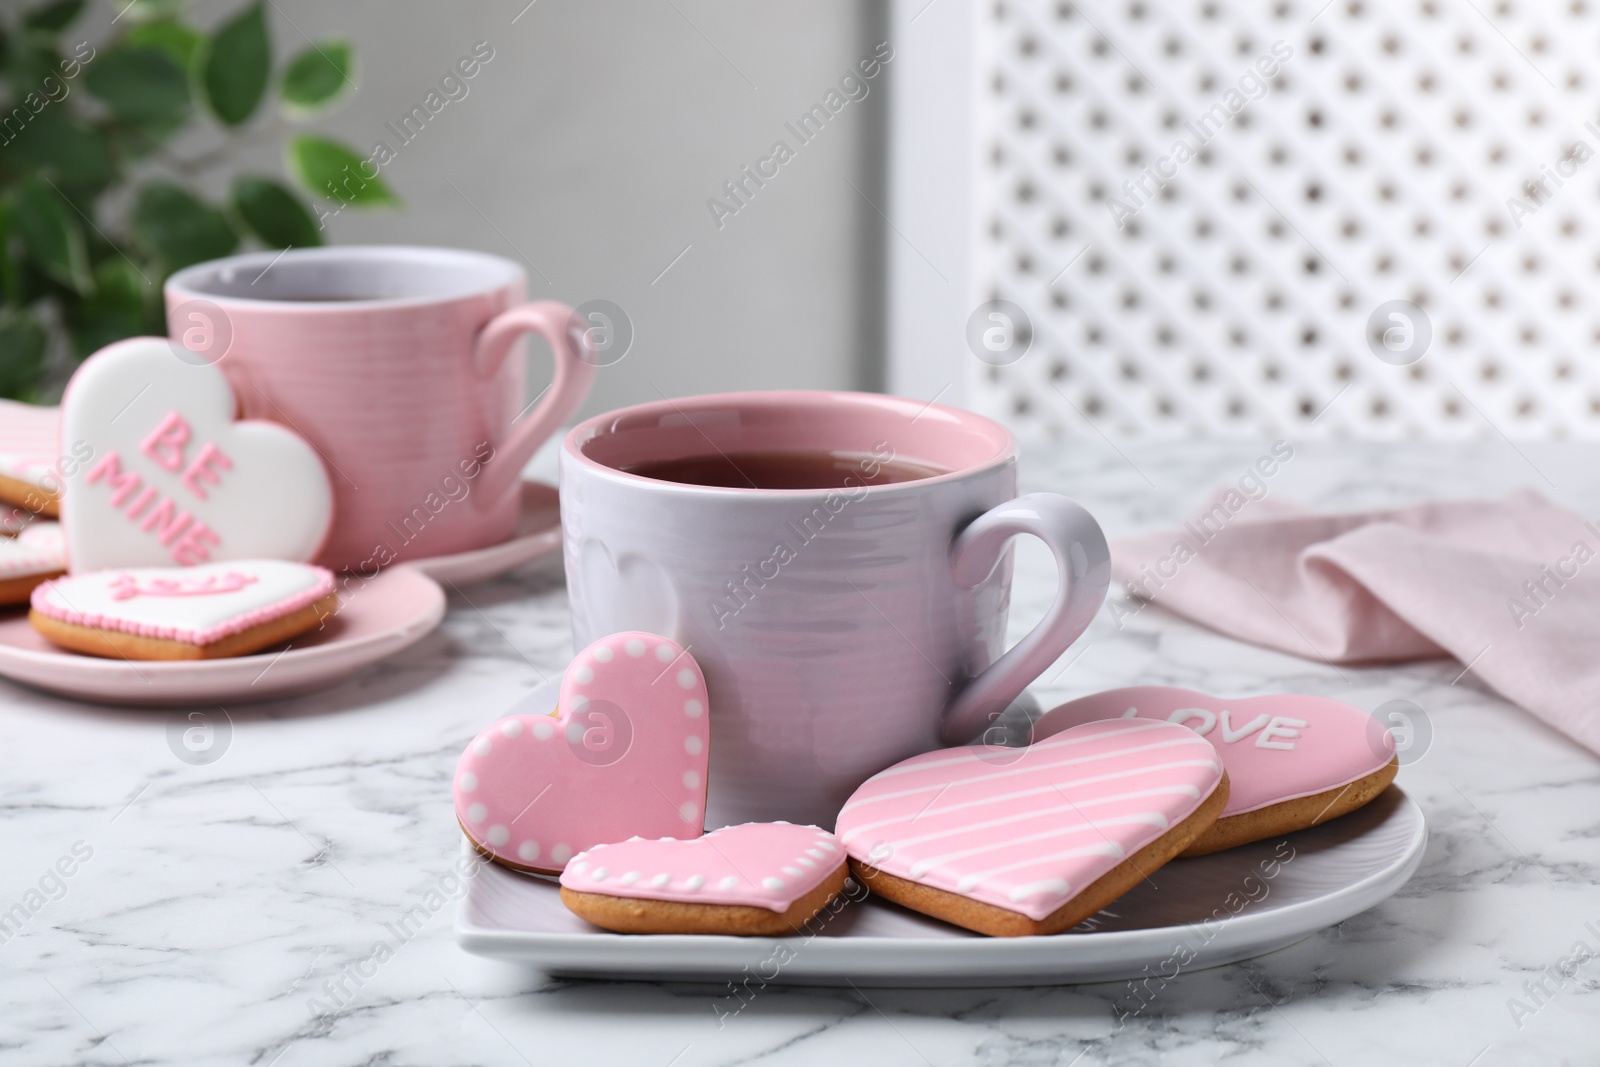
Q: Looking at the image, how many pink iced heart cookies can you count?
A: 4